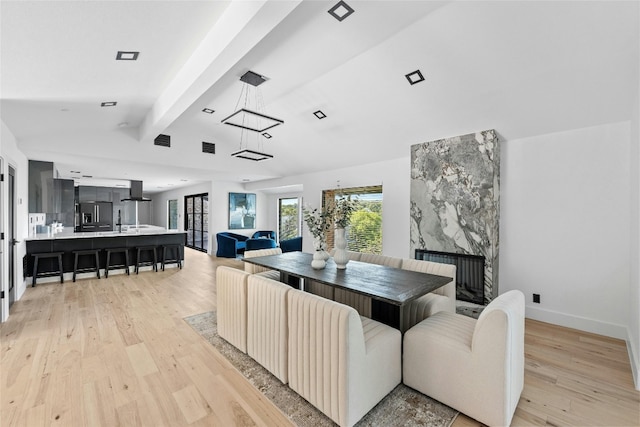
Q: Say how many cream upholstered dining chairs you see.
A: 8